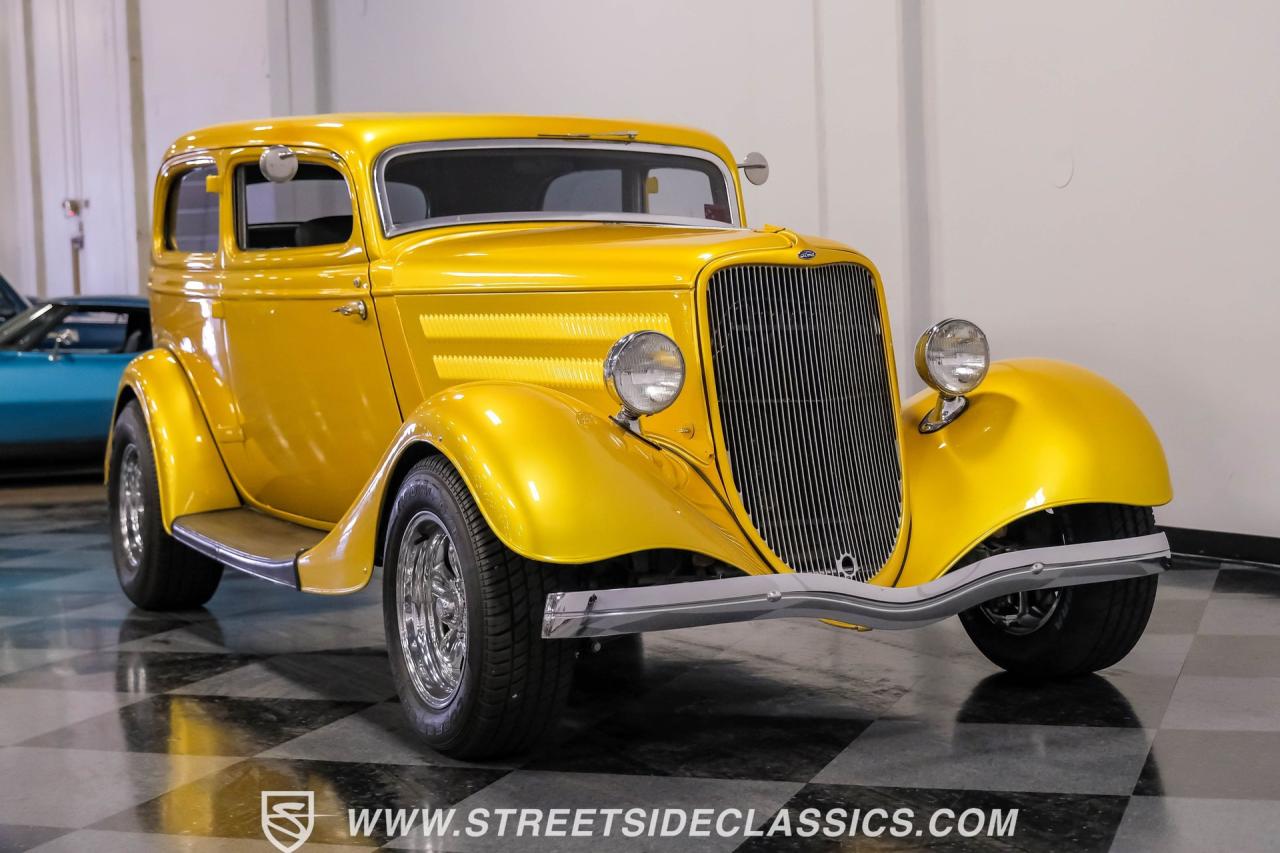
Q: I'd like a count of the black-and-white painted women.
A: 0